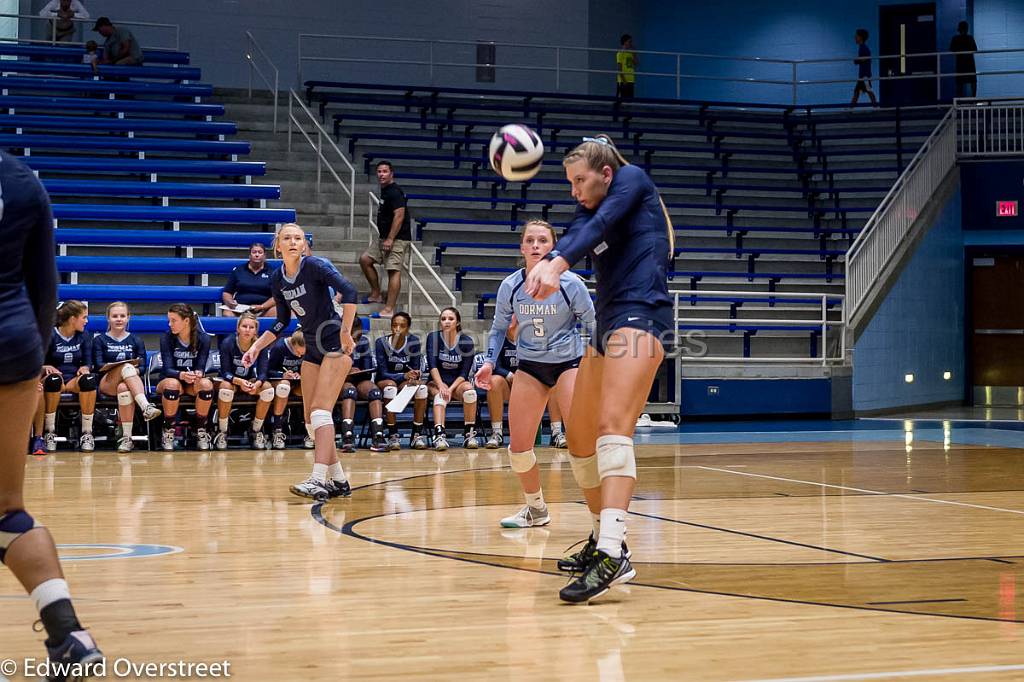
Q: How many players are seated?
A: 9